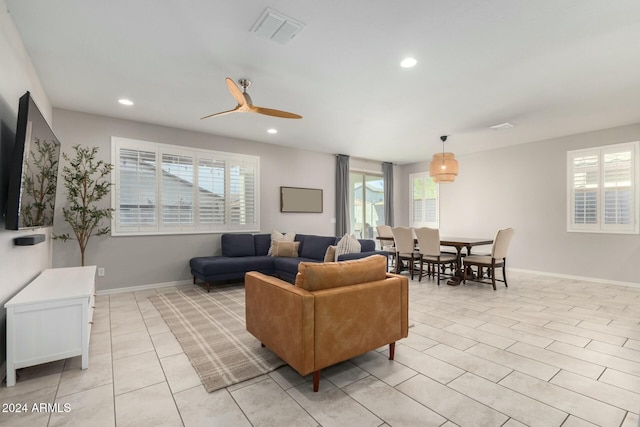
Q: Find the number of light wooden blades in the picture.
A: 3